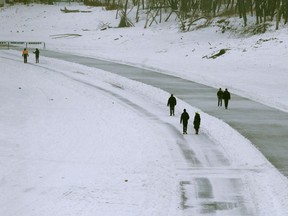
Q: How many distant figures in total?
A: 7